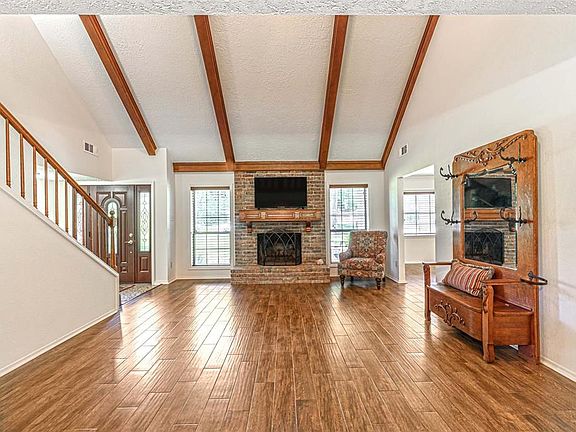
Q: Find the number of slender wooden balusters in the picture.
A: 11